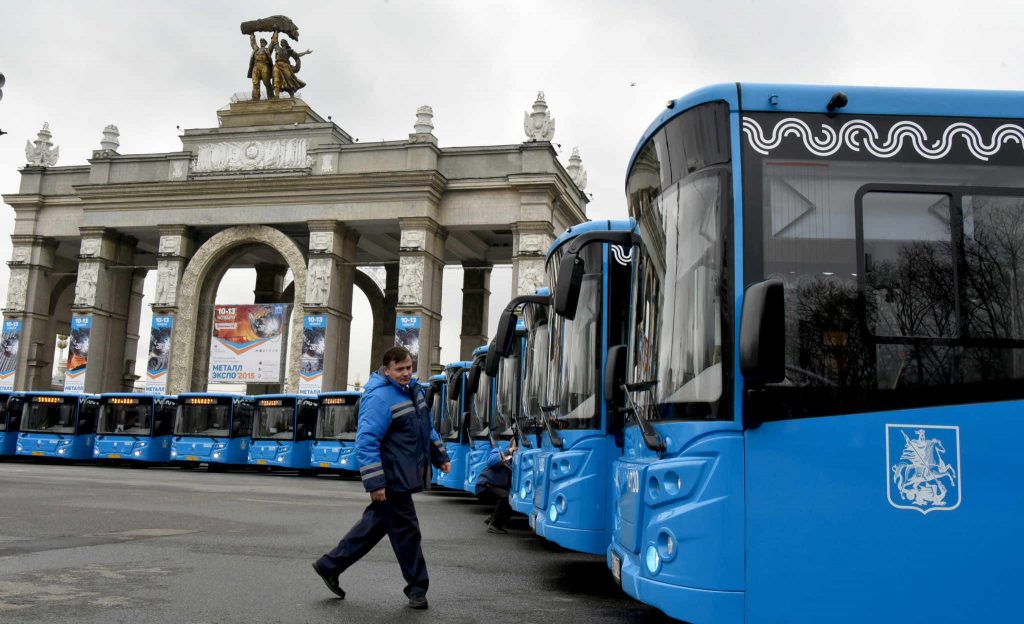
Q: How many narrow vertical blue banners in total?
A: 5